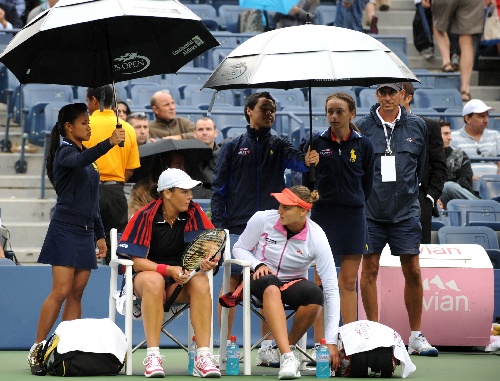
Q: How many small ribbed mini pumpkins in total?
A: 0